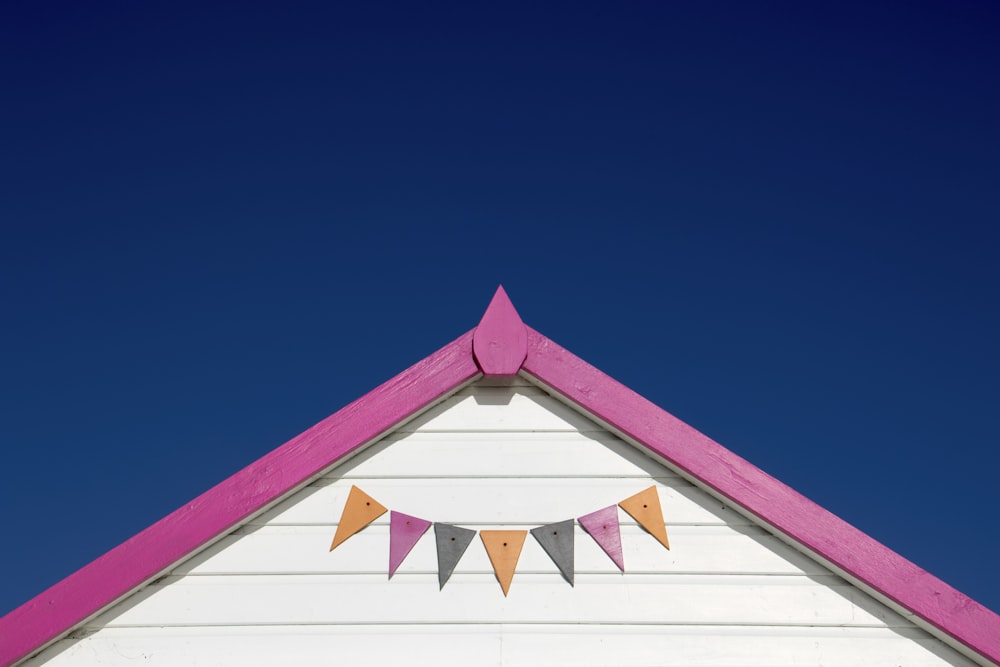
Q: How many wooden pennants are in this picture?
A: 7